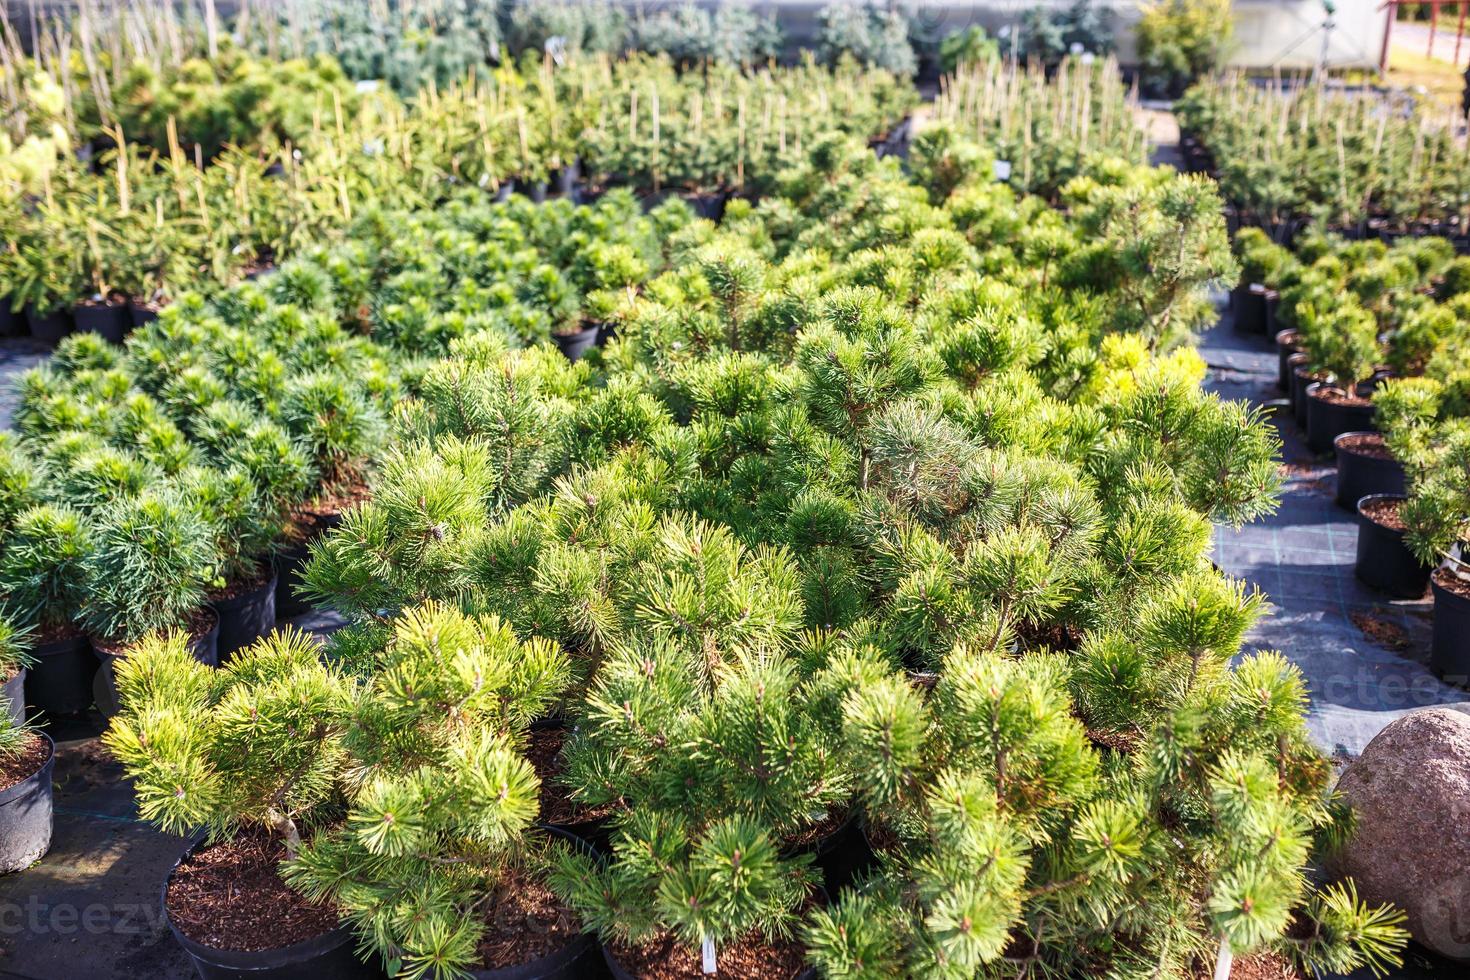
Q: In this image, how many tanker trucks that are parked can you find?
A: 0